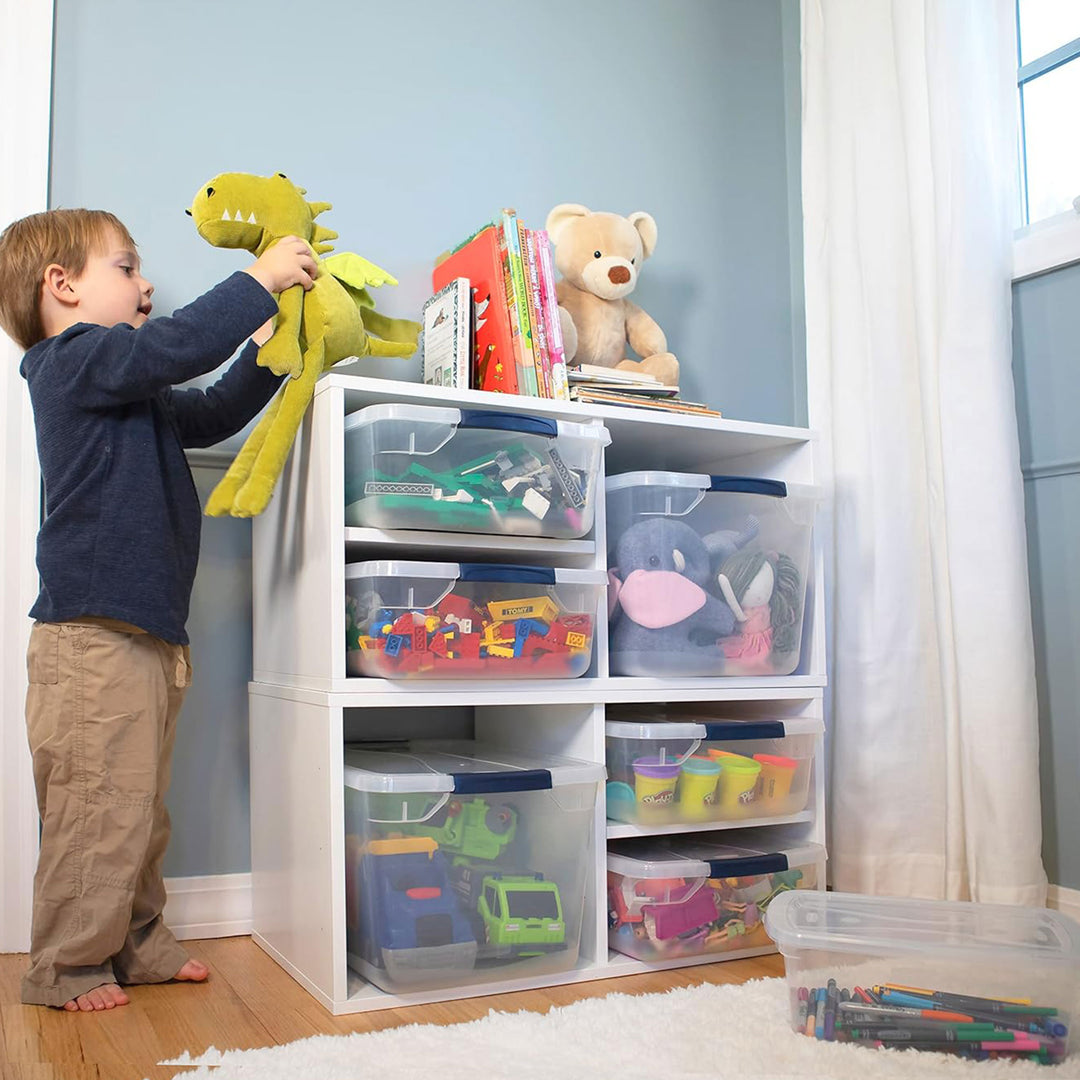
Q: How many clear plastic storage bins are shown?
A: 7